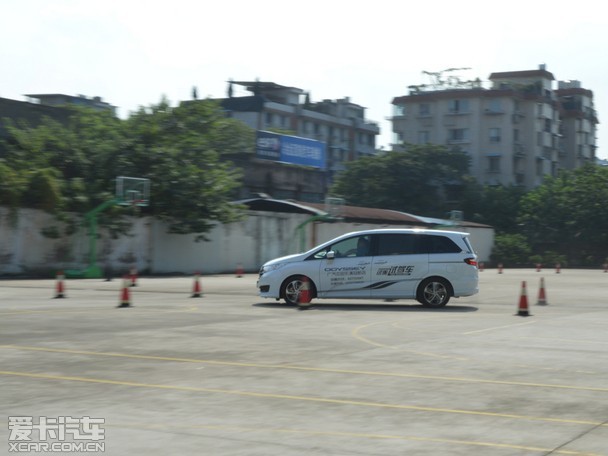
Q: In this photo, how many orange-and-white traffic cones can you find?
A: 13